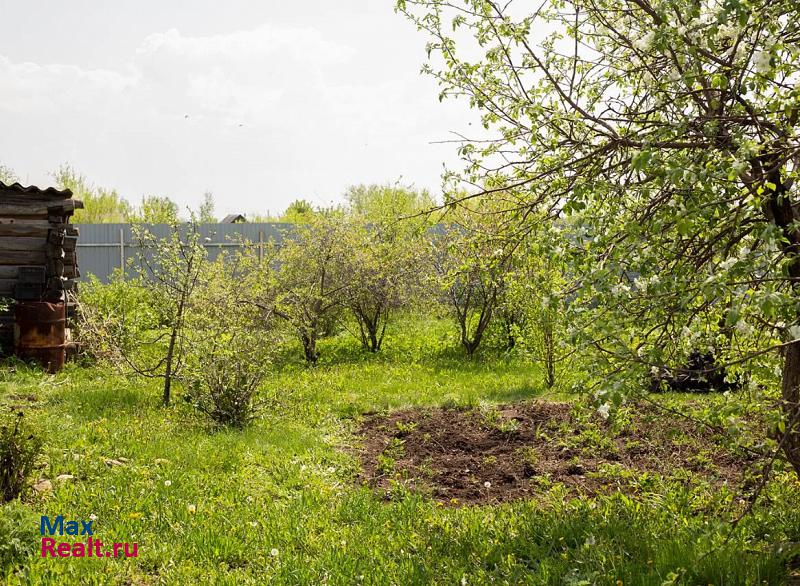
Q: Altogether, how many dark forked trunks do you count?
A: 3